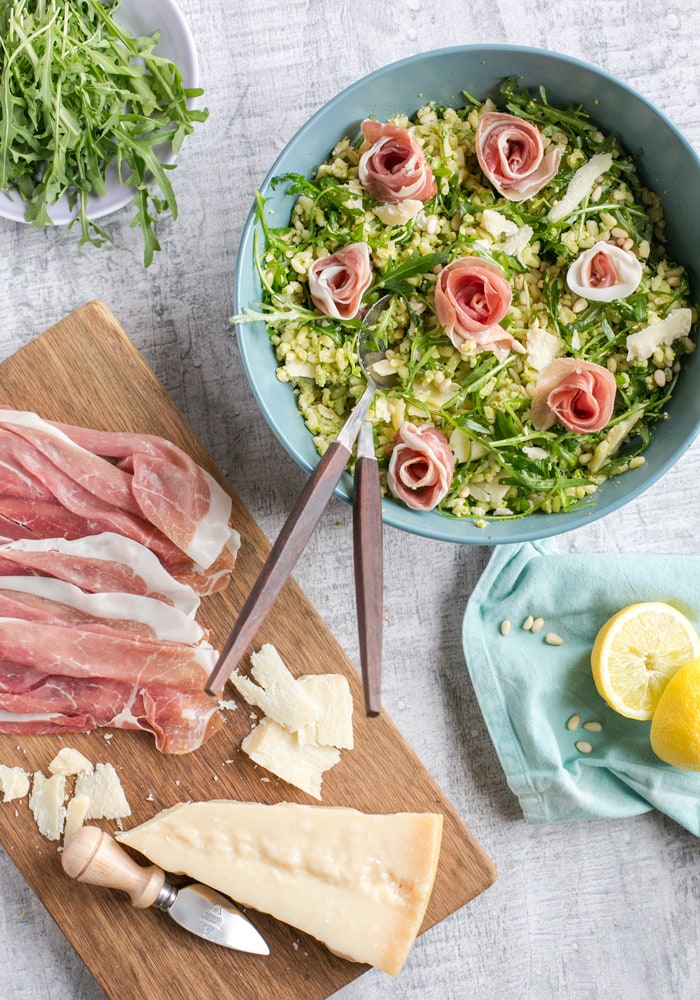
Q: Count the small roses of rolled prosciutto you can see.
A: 7